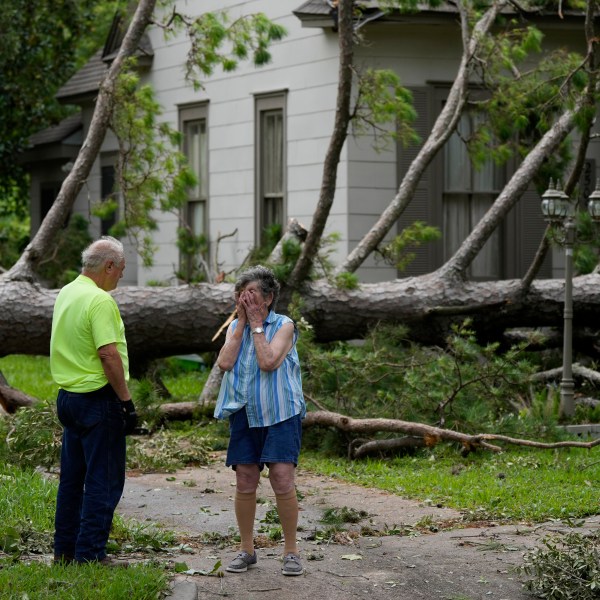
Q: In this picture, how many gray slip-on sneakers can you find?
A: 2